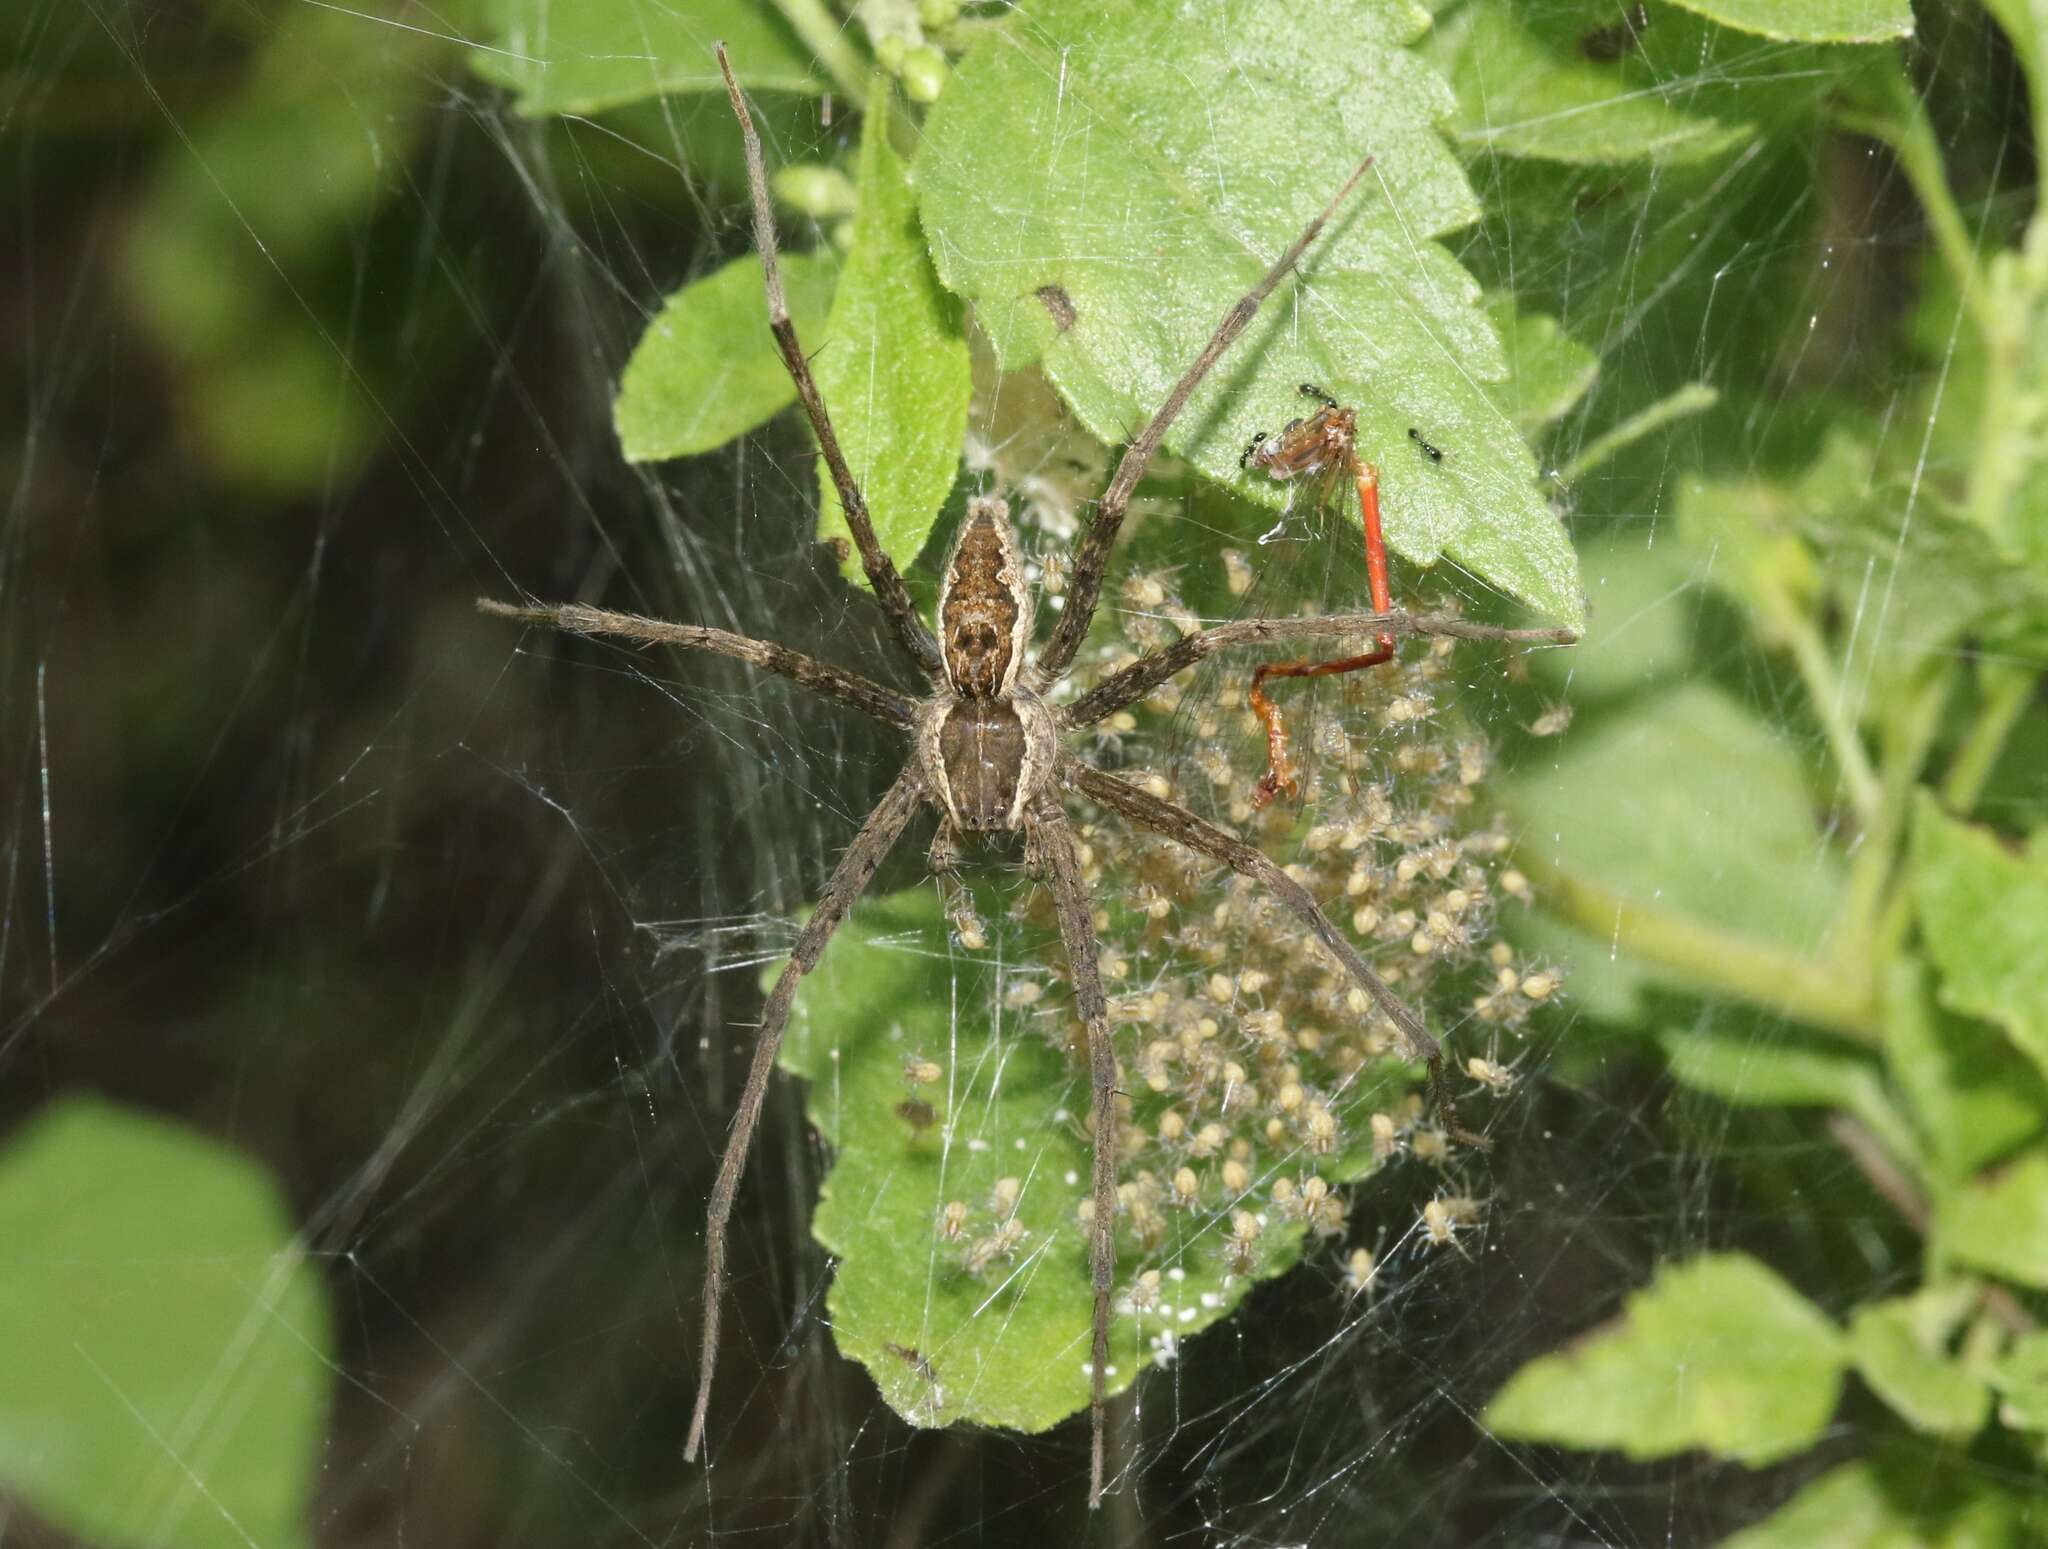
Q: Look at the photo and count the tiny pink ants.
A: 0